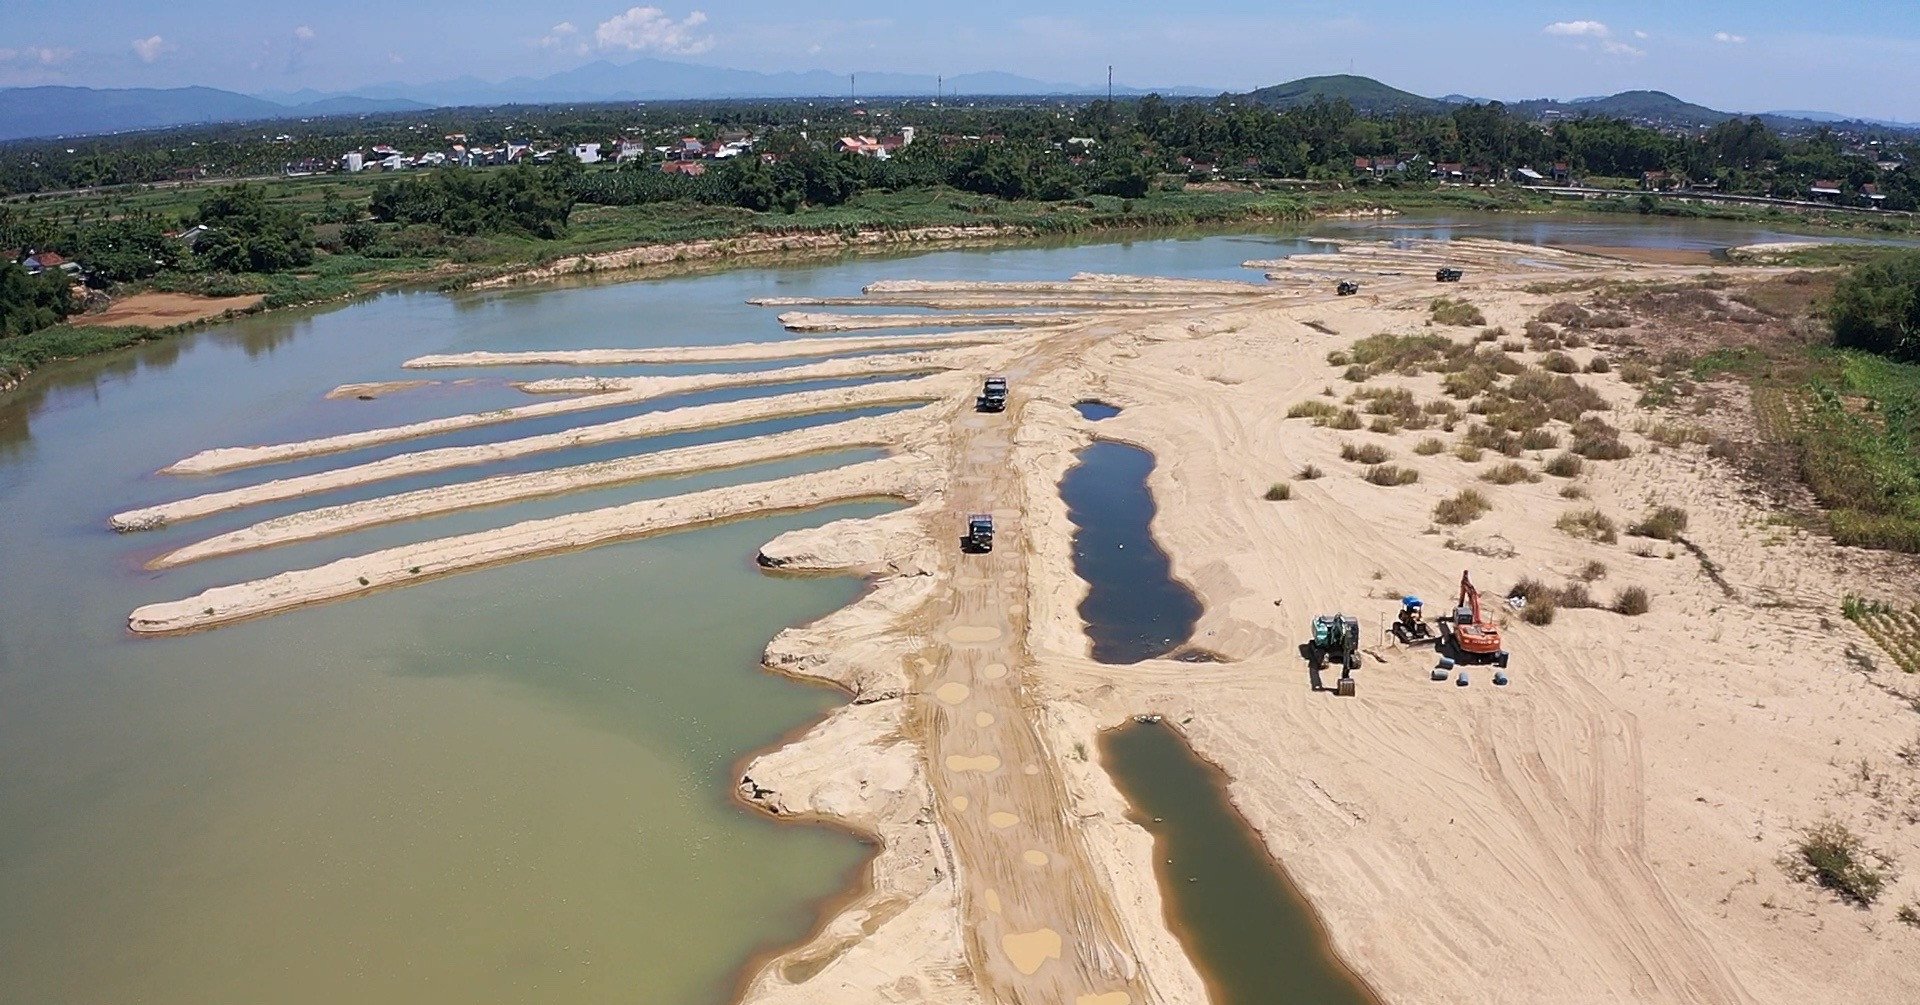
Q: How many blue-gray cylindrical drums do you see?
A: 4